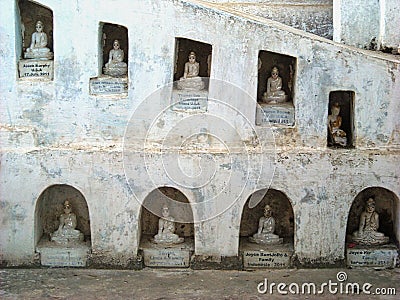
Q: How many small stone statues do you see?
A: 9